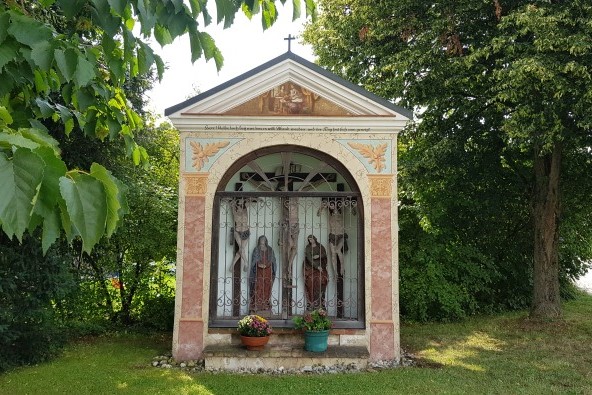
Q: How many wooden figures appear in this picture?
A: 5